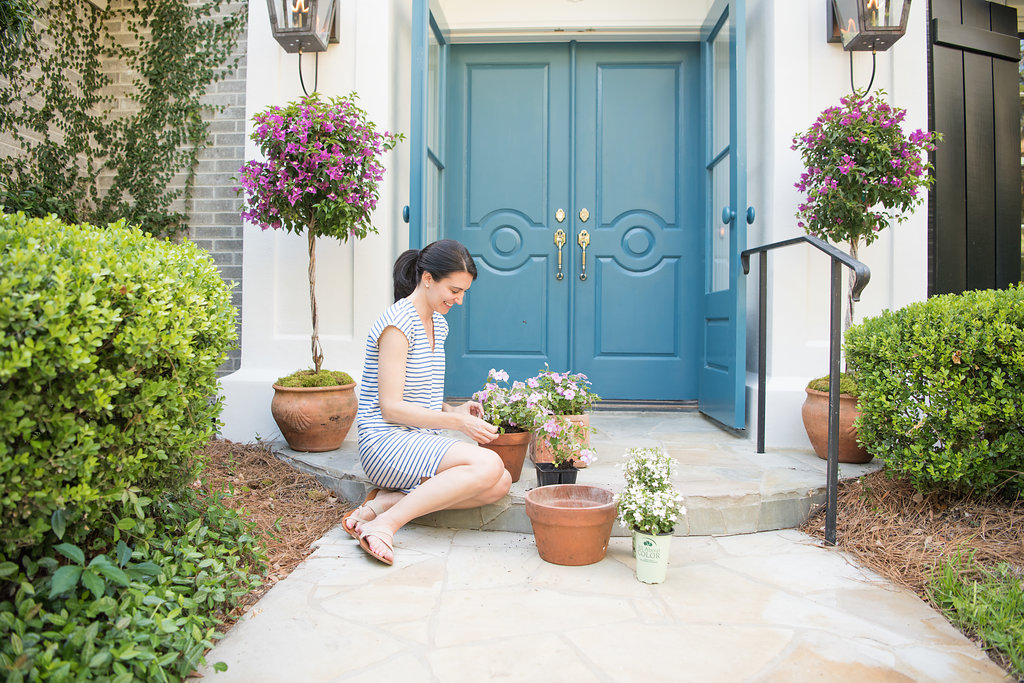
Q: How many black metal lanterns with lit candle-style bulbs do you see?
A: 2